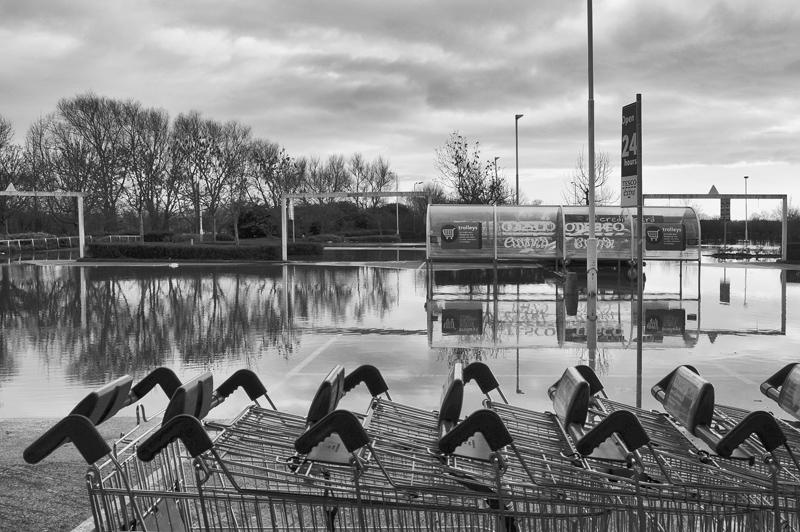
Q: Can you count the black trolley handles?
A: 13